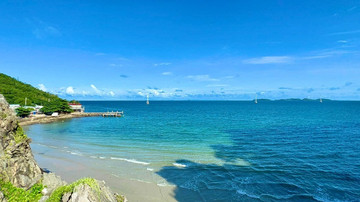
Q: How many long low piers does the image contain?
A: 1